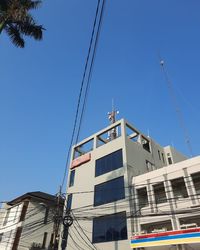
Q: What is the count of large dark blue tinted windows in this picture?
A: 3